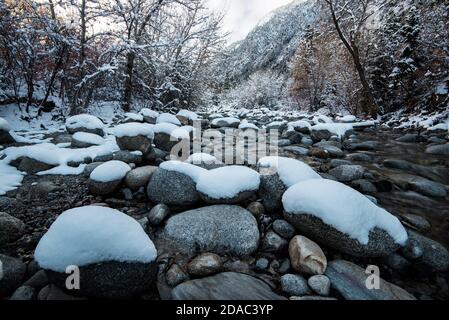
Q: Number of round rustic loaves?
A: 0